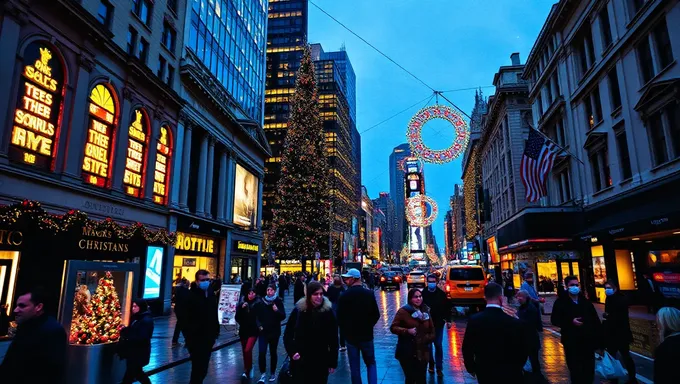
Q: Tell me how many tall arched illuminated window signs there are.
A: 4